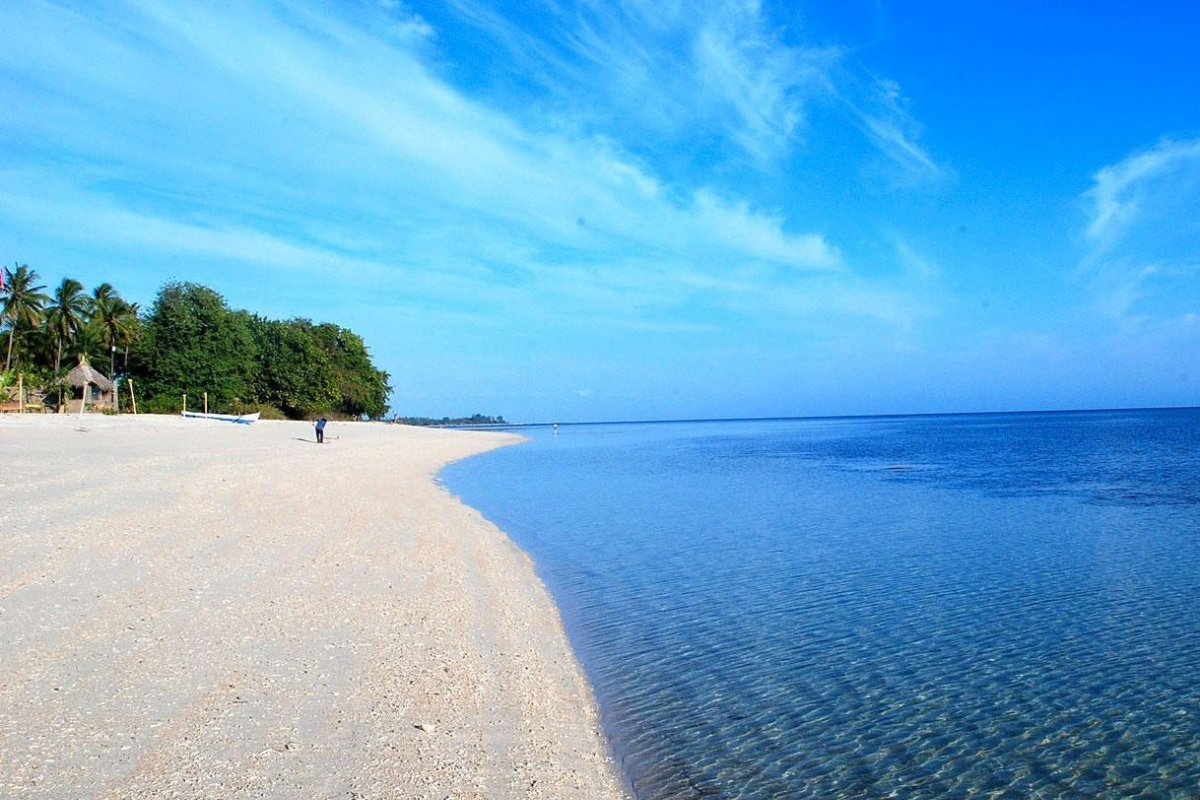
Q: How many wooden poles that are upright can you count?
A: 5